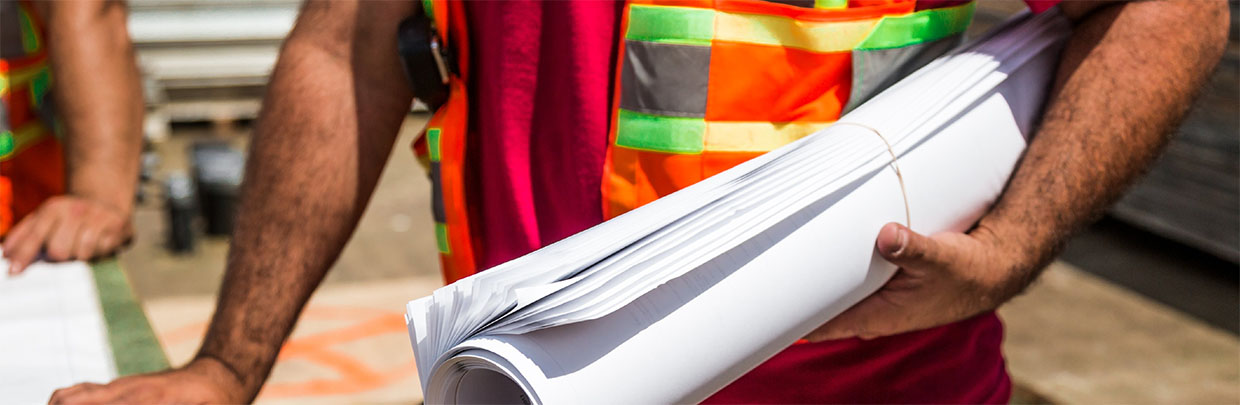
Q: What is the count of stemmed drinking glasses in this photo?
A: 0